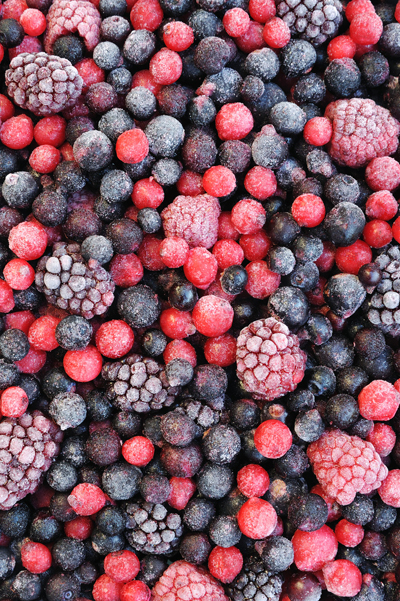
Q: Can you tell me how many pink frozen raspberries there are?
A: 6